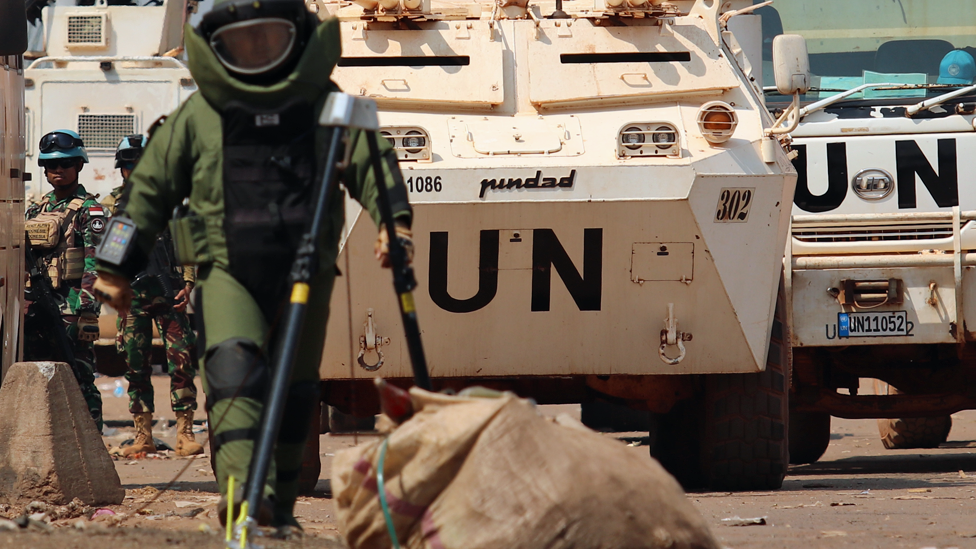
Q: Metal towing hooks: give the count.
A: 2